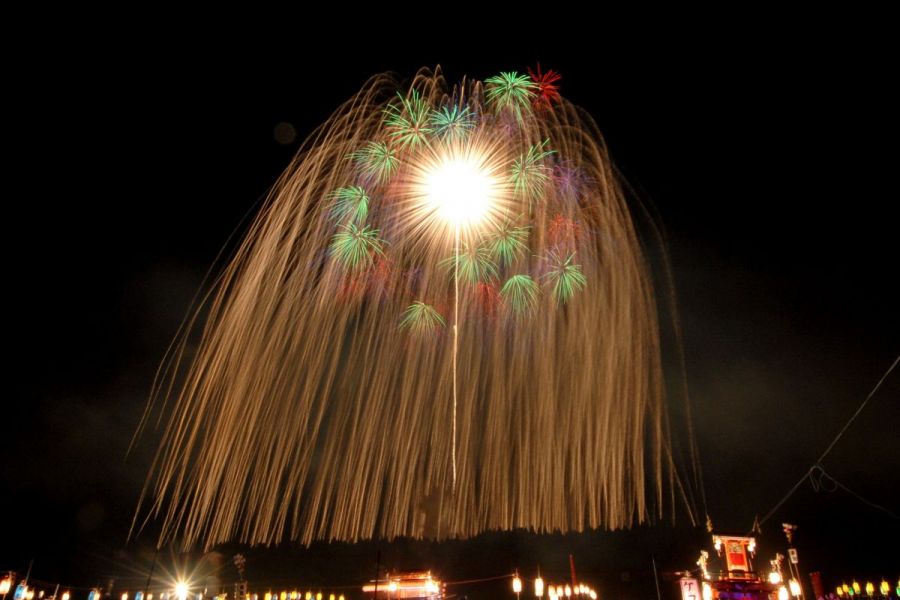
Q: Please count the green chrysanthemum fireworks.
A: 12